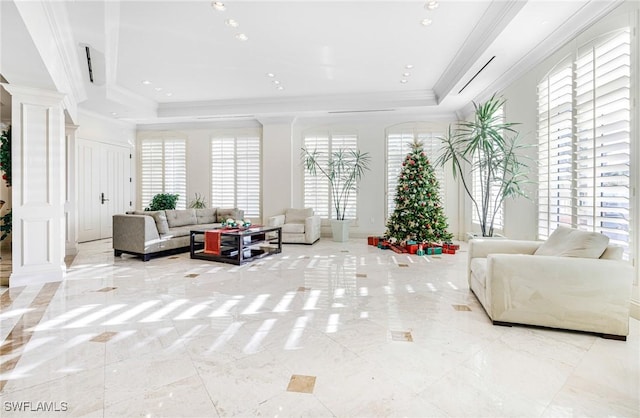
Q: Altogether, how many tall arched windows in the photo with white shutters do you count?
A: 6